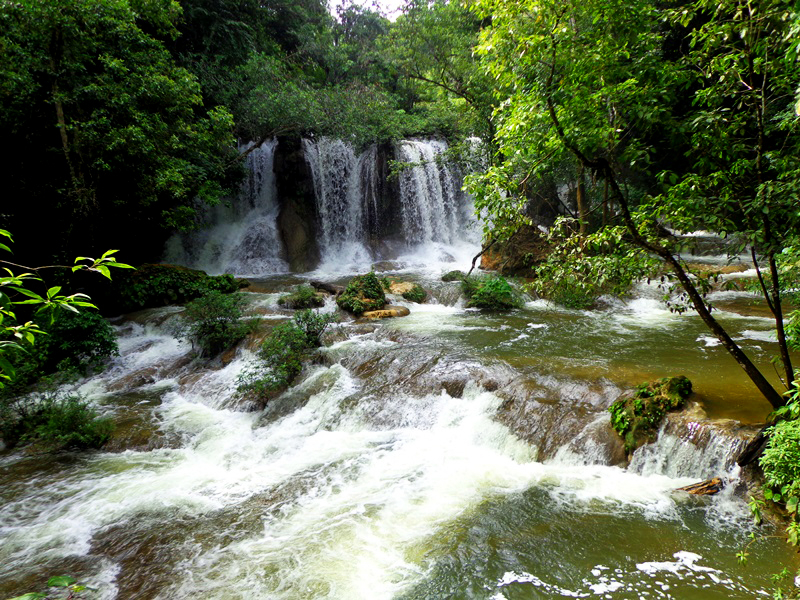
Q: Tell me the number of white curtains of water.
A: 3